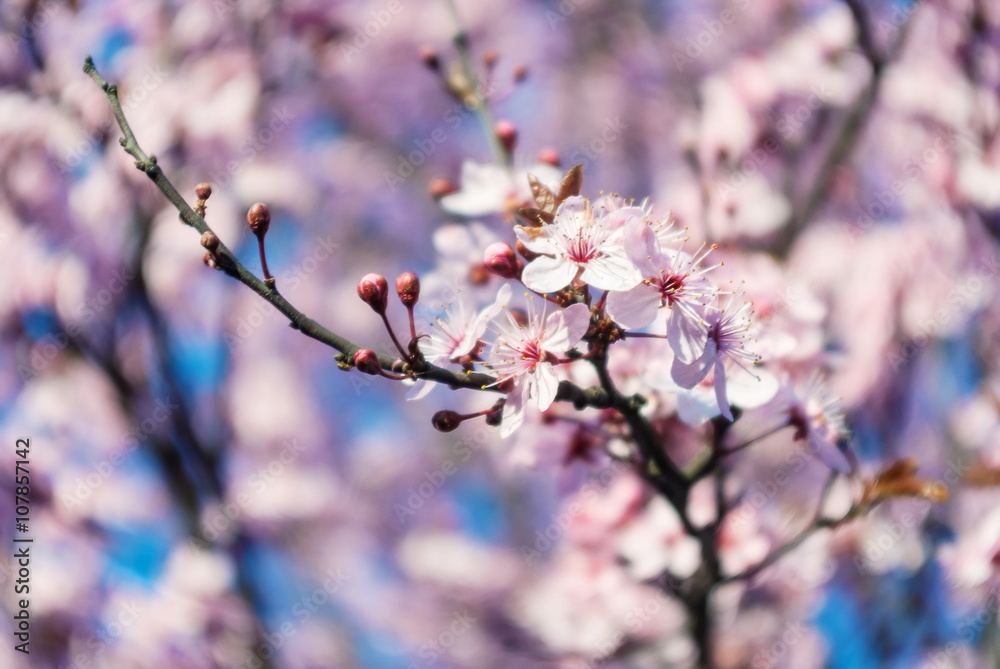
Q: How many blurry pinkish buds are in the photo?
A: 6